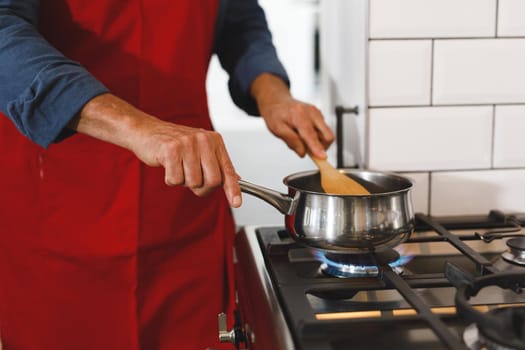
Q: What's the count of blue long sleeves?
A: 2